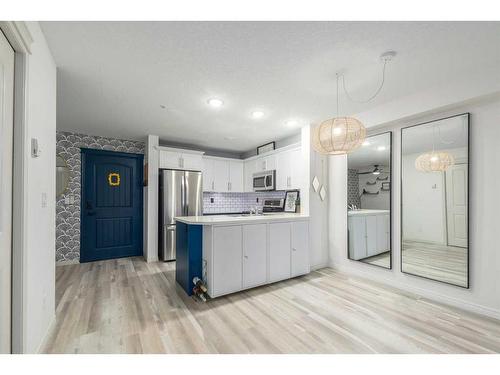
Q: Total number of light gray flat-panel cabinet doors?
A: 4